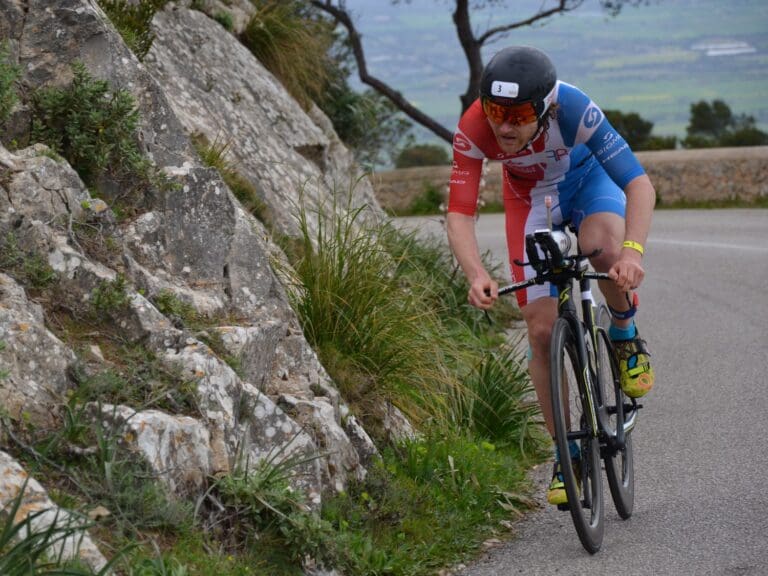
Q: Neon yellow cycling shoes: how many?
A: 2